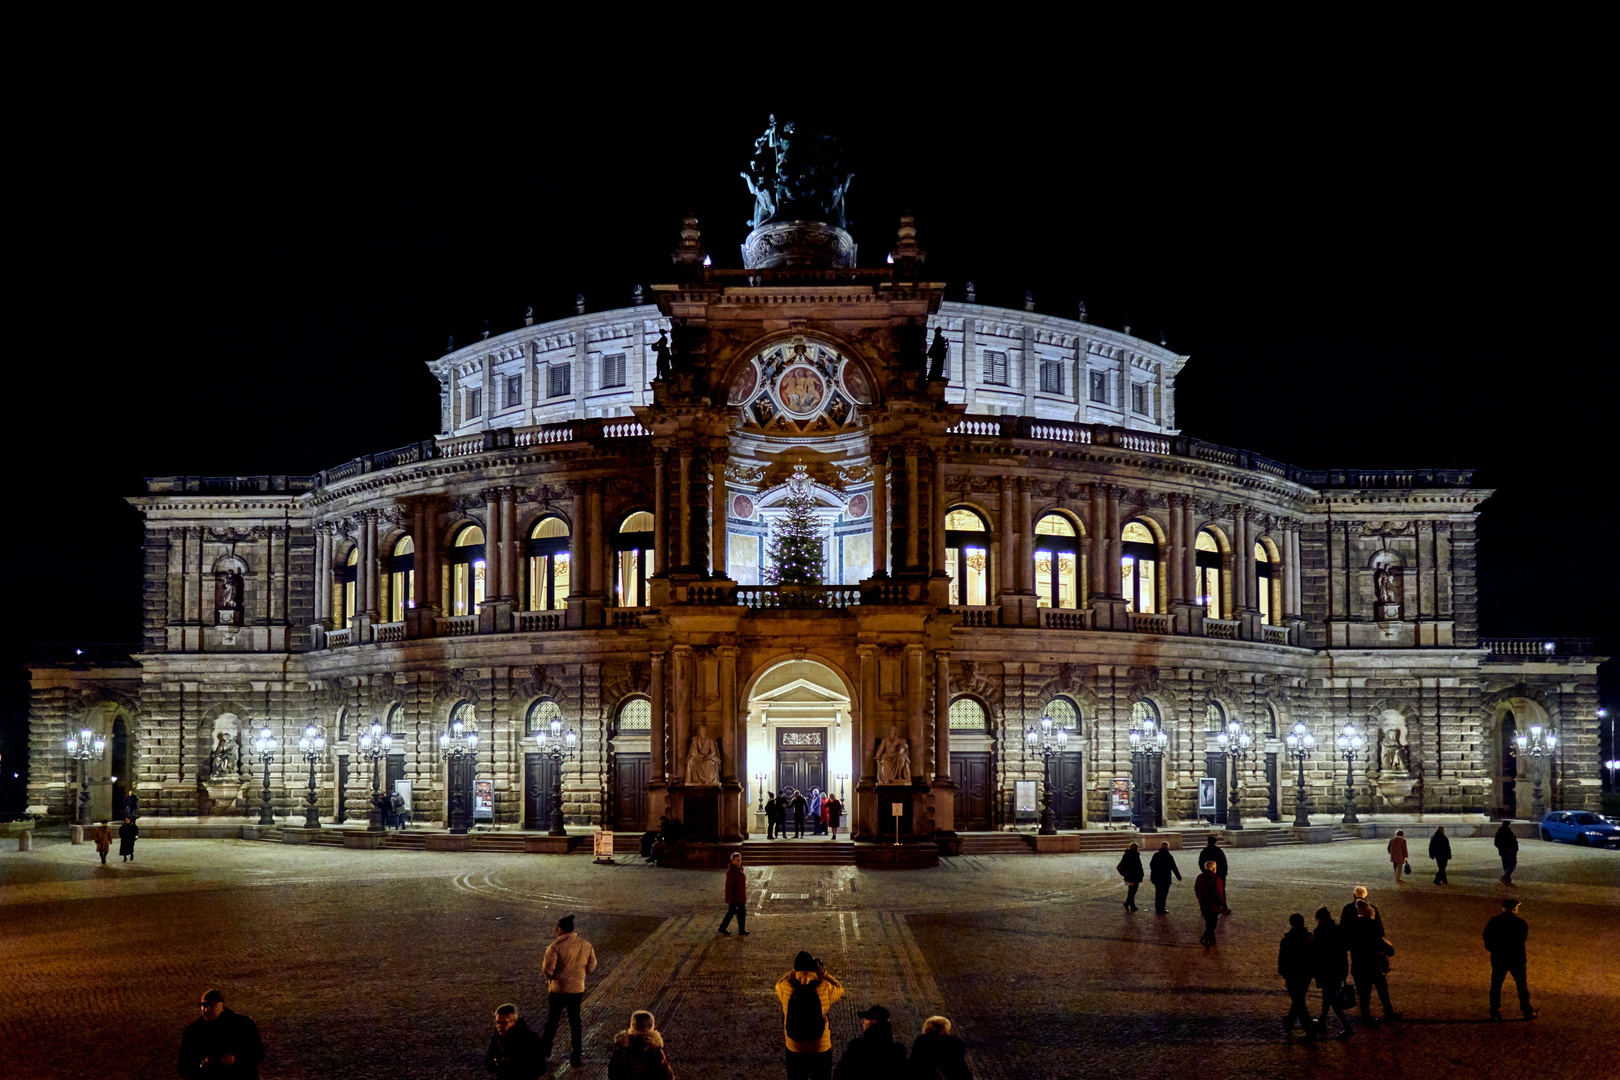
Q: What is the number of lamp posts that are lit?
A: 12